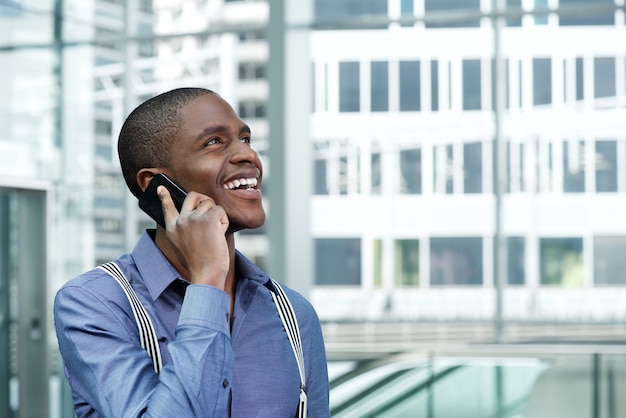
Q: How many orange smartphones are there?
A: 0